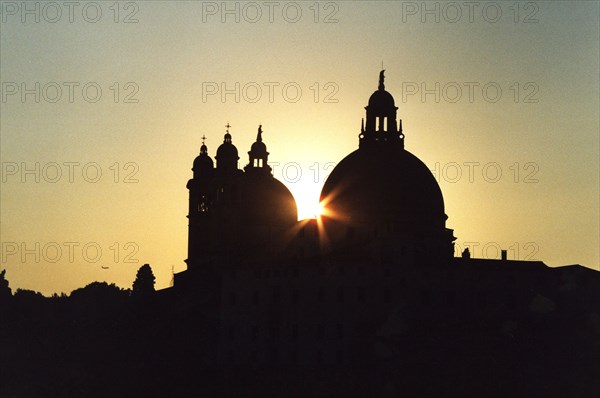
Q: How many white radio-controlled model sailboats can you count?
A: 0